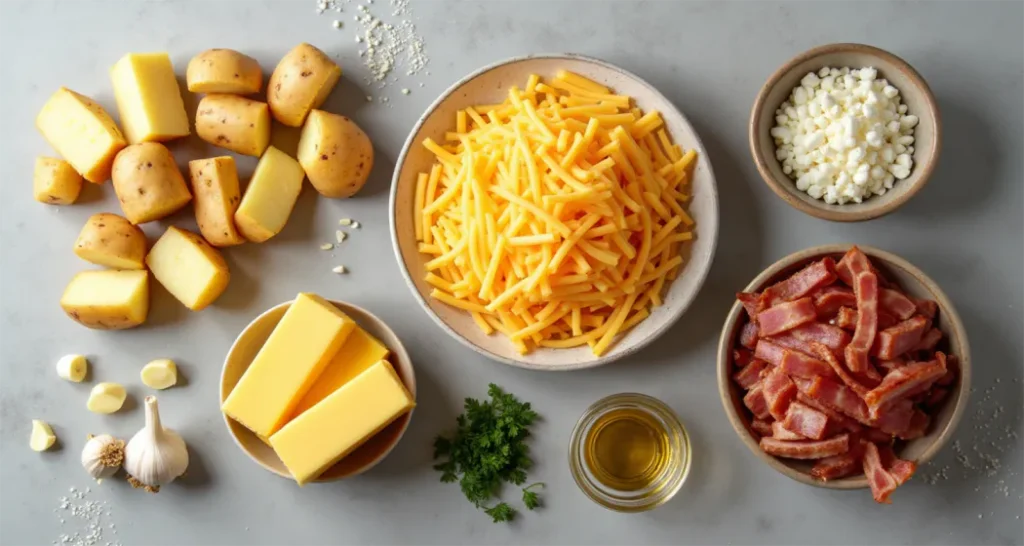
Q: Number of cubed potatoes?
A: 13